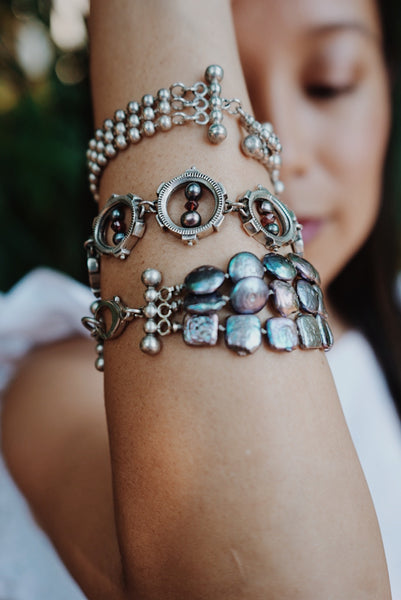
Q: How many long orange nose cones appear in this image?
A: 0